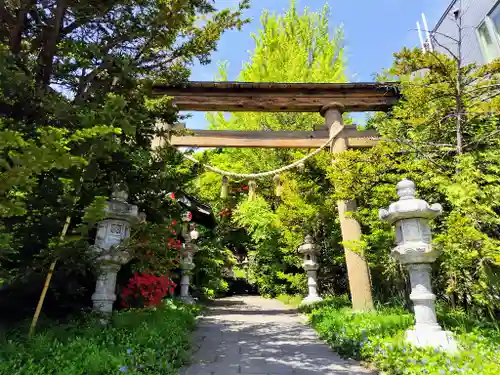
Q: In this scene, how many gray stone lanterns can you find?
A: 4